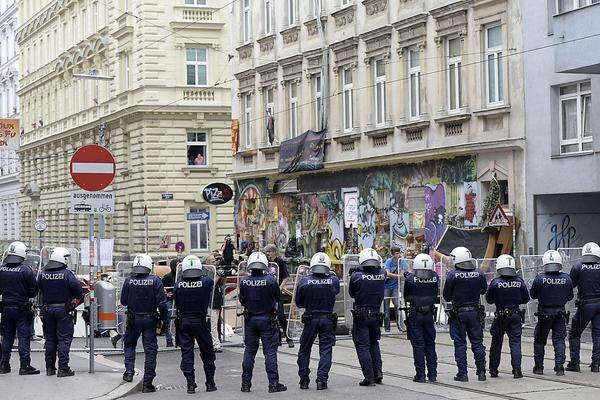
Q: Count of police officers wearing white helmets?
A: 12